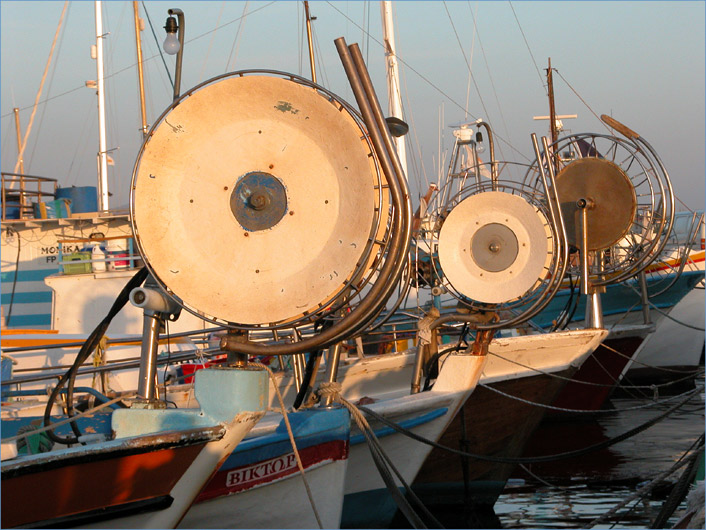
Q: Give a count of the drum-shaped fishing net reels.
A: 3